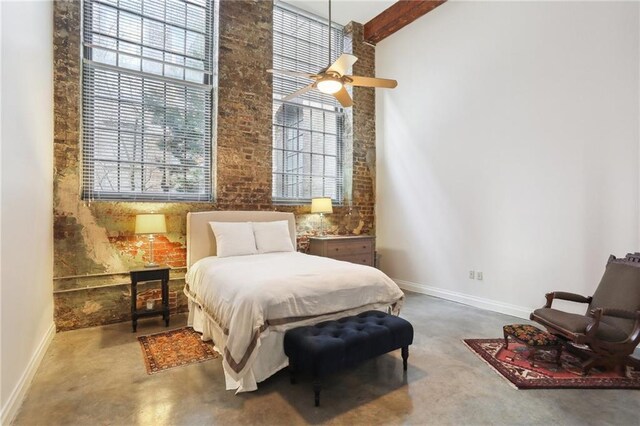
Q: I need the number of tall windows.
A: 2